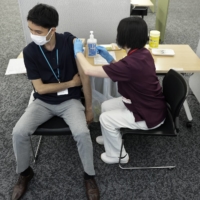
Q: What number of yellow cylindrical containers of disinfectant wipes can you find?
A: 1